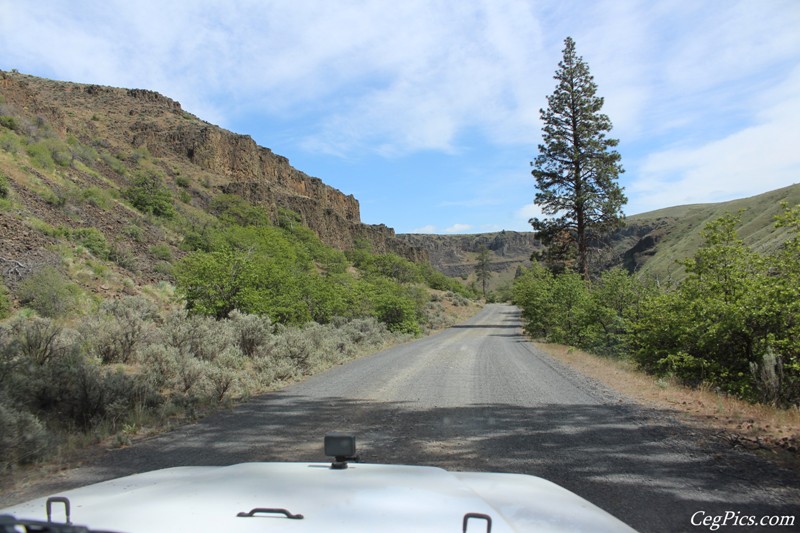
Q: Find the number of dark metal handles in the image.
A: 3